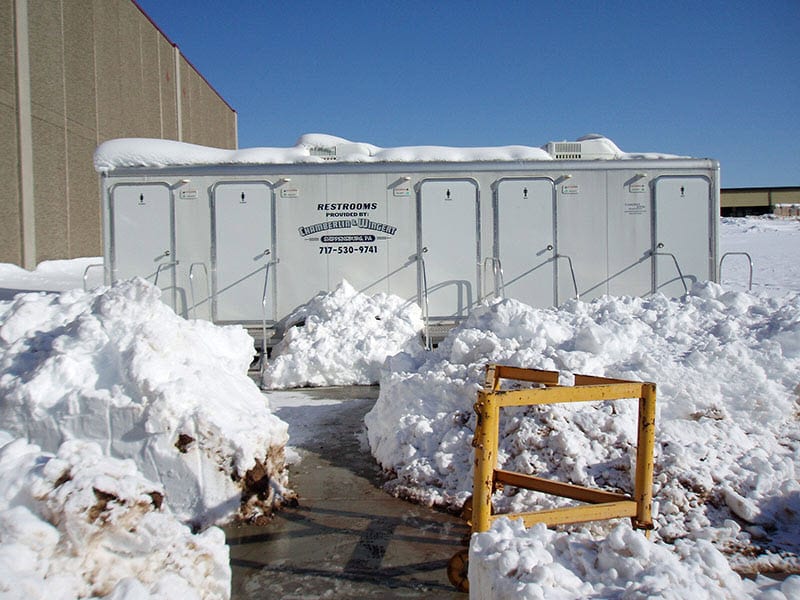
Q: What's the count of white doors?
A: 5